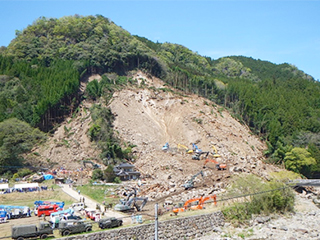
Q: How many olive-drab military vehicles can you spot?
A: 3